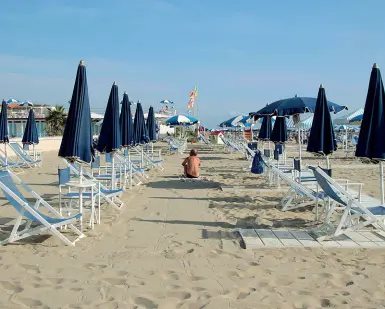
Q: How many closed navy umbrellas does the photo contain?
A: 11